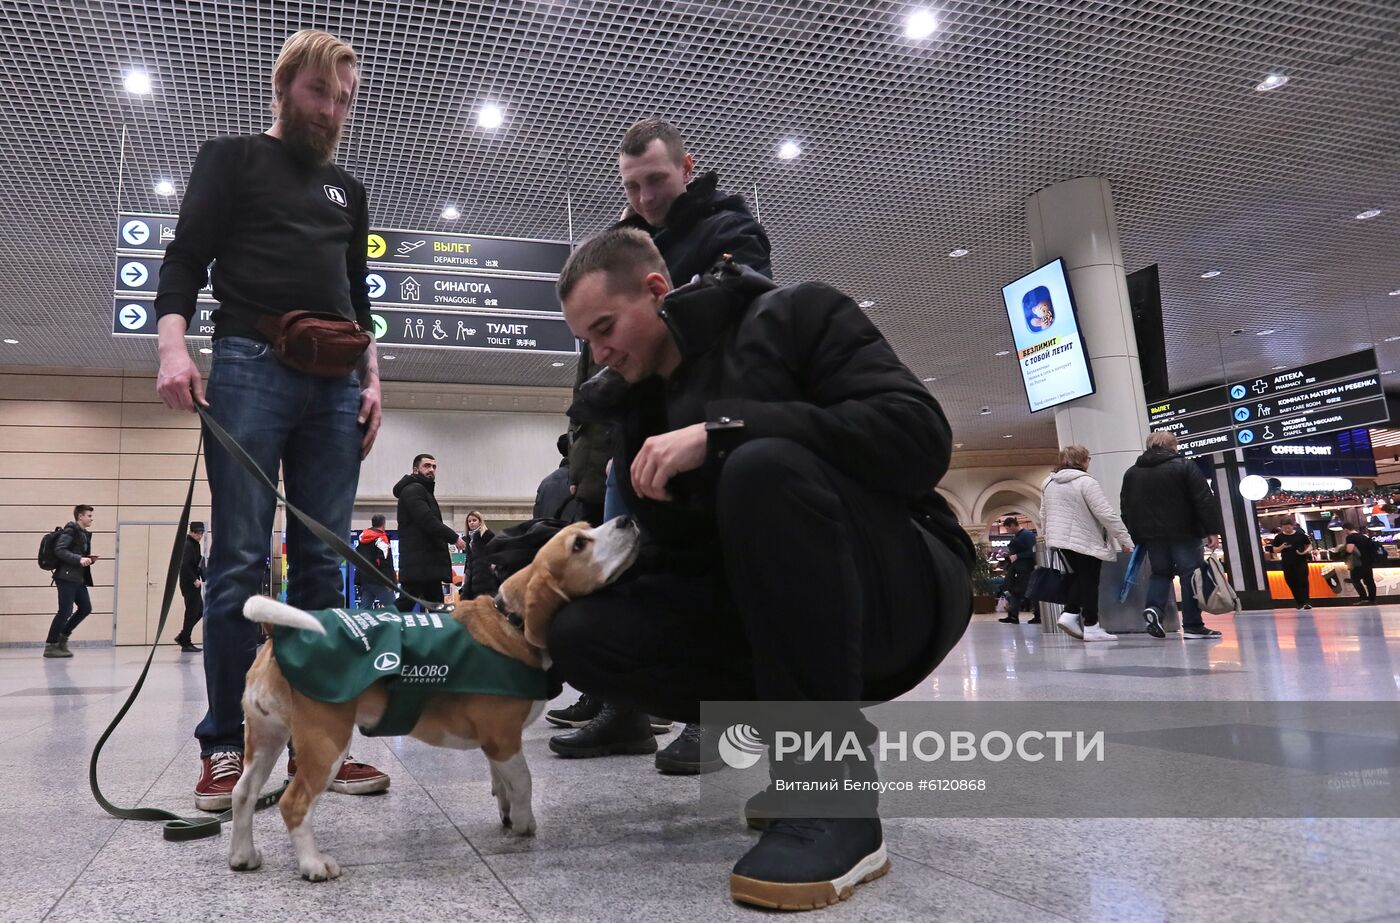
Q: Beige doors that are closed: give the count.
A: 2